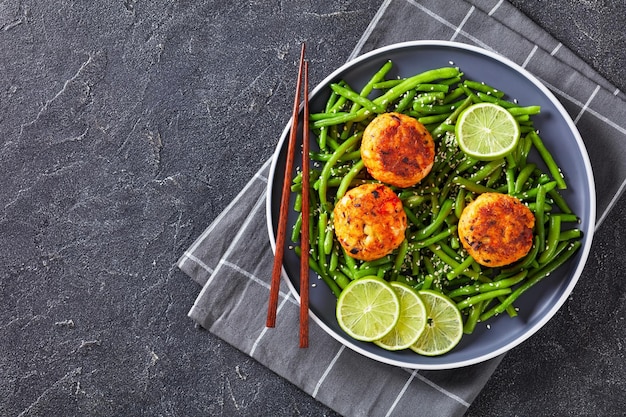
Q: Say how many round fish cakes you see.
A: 3